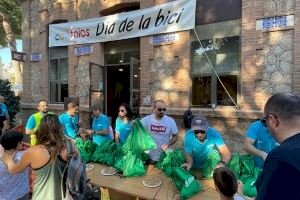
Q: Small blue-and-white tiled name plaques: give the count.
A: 4